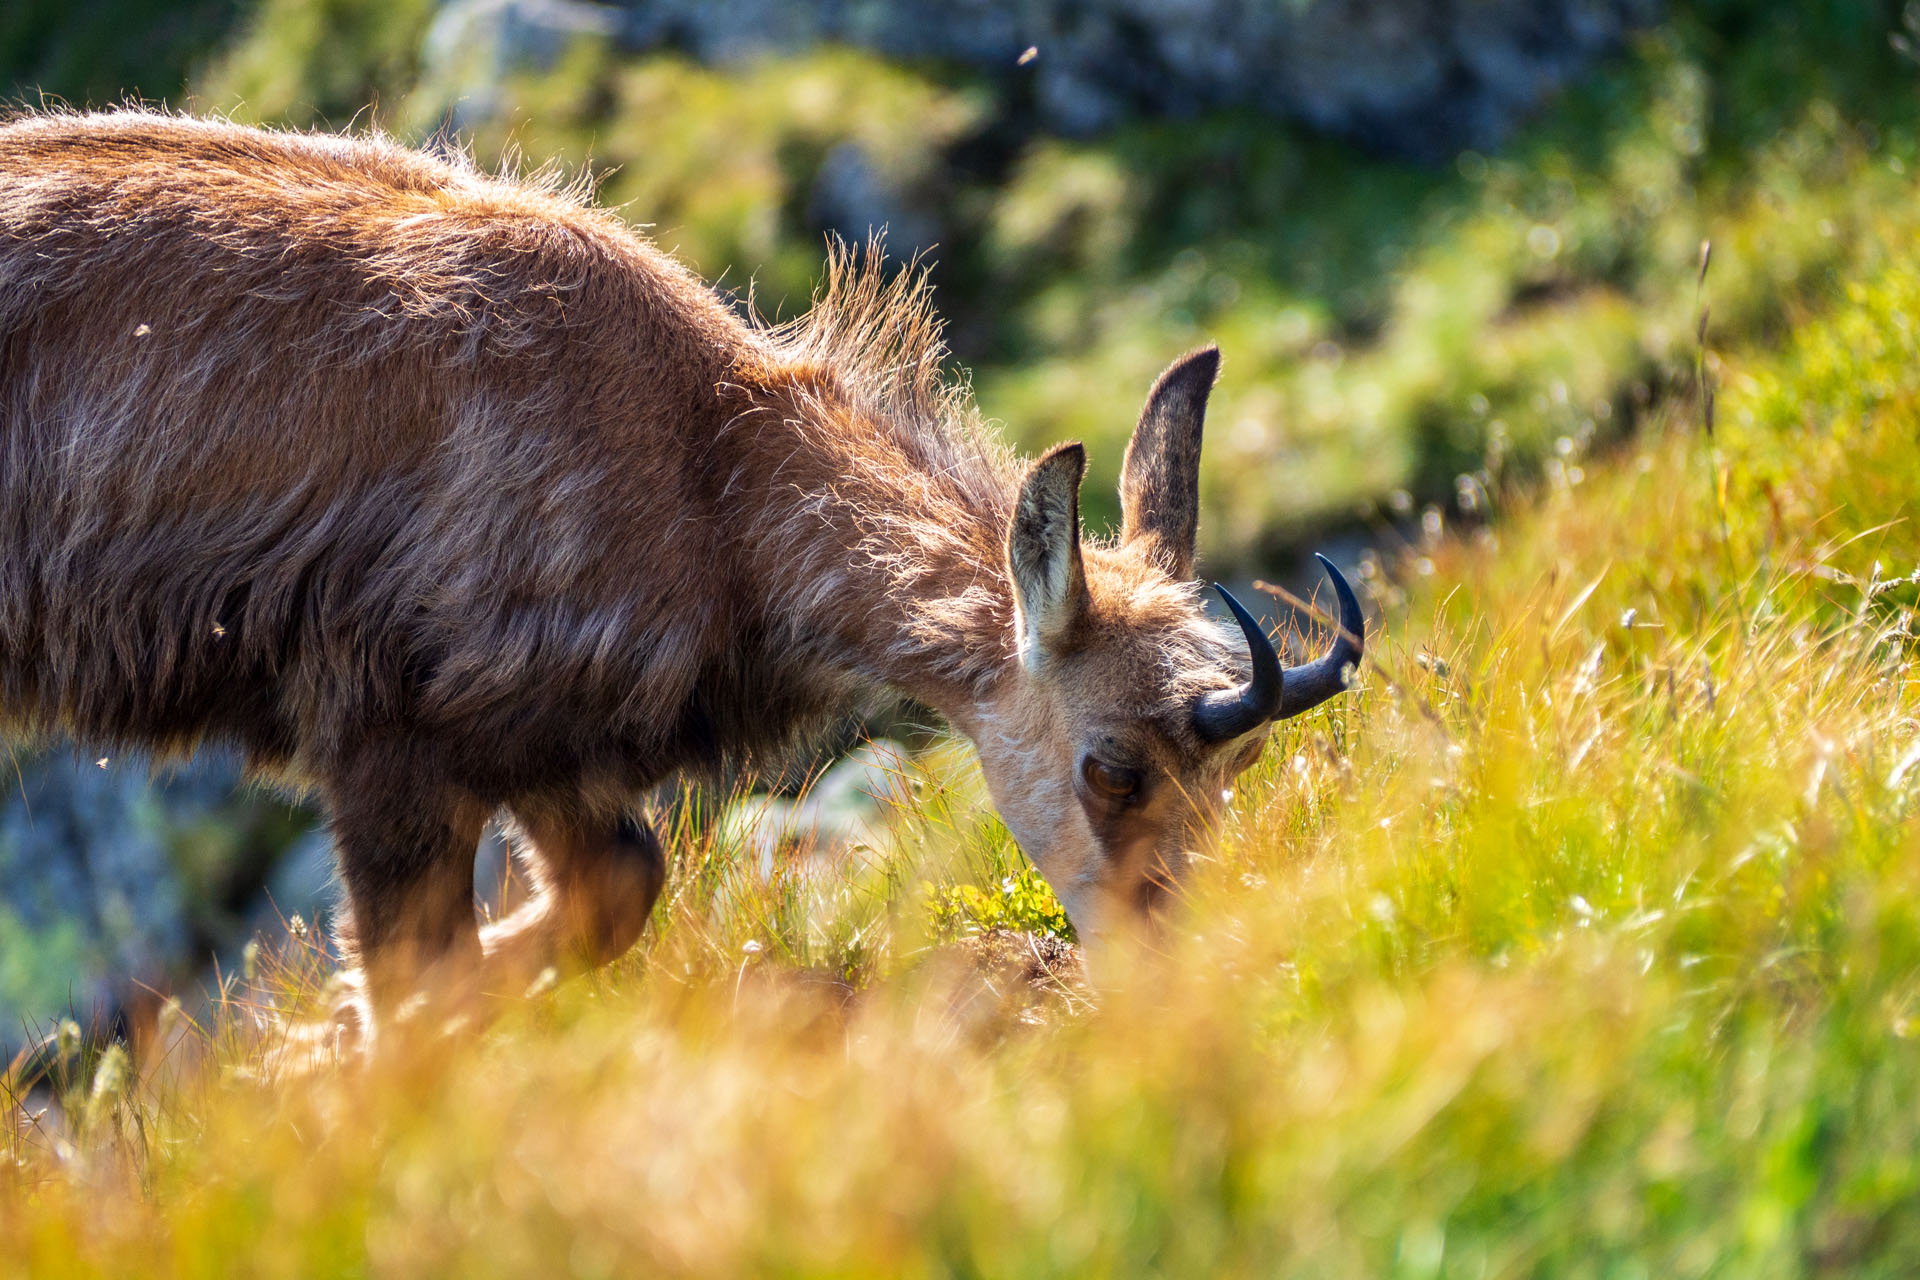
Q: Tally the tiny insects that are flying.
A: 4